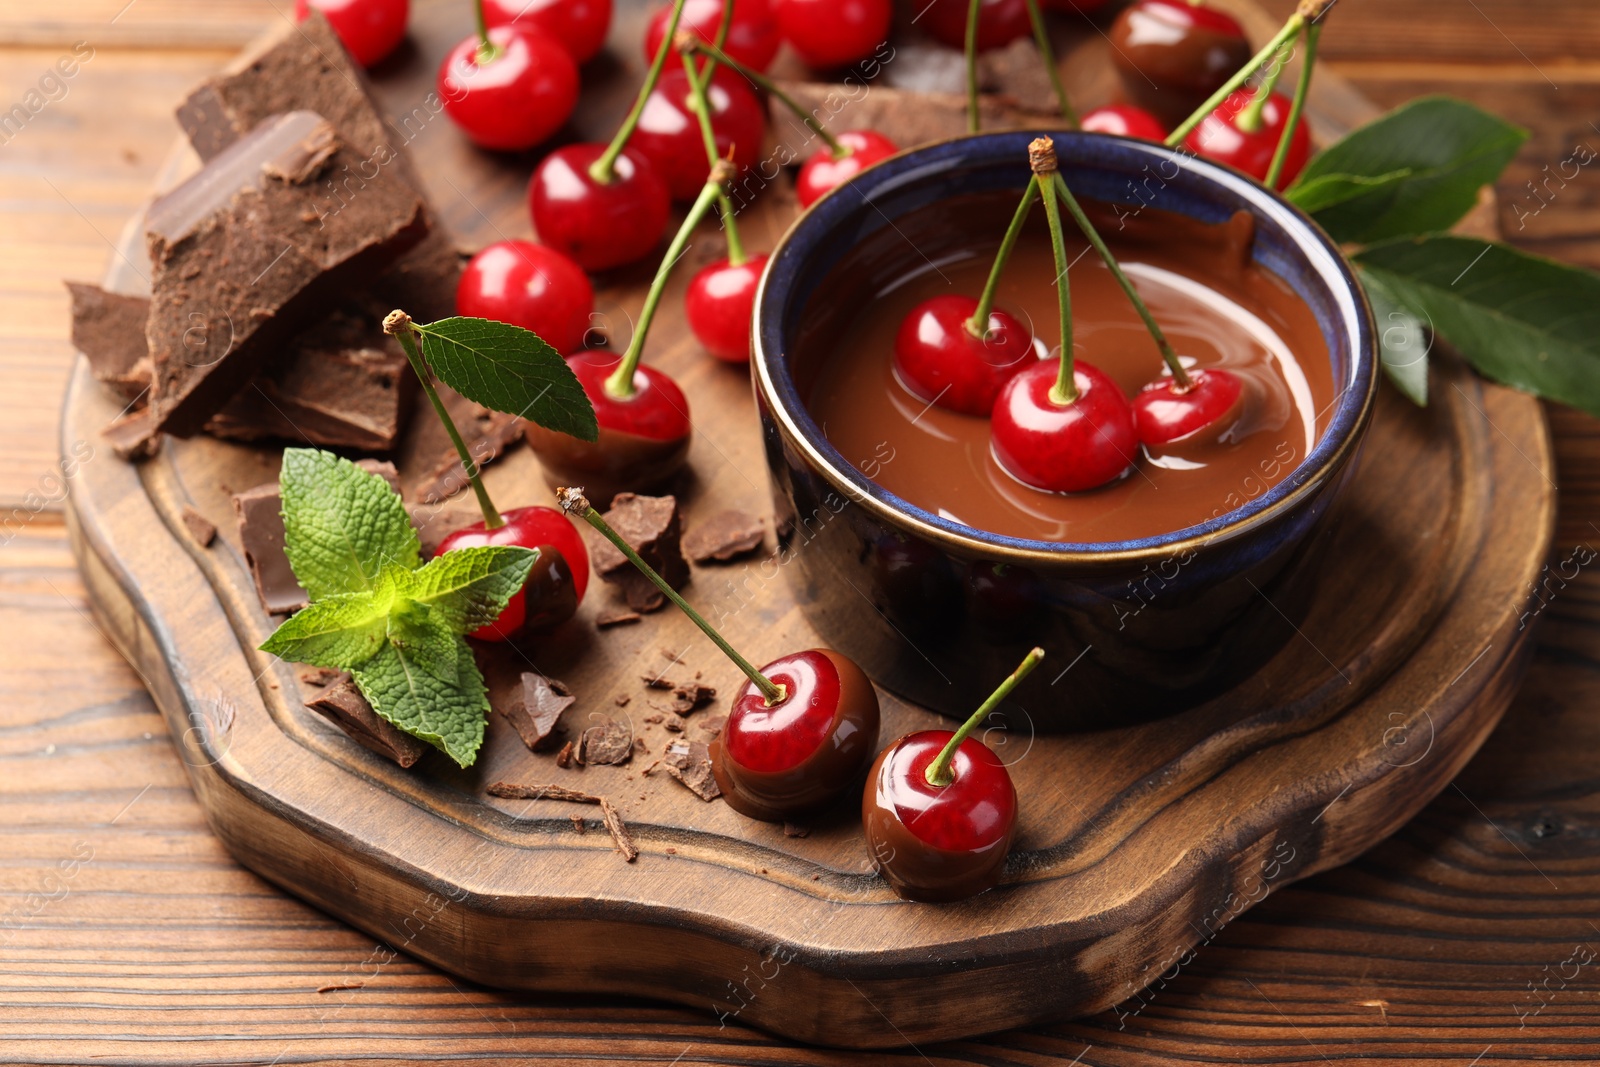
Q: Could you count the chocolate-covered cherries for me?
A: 5